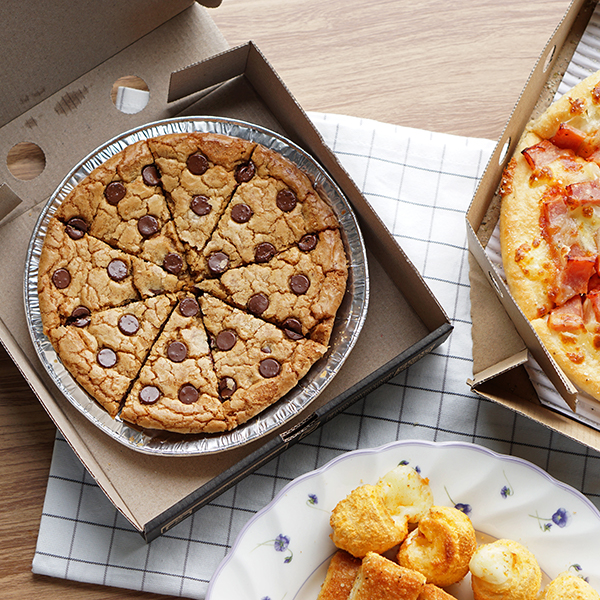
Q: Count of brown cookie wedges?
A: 8